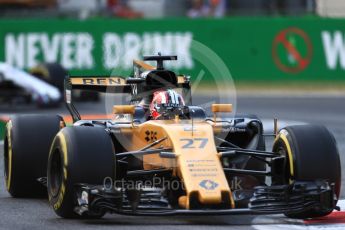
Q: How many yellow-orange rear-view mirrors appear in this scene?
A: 2